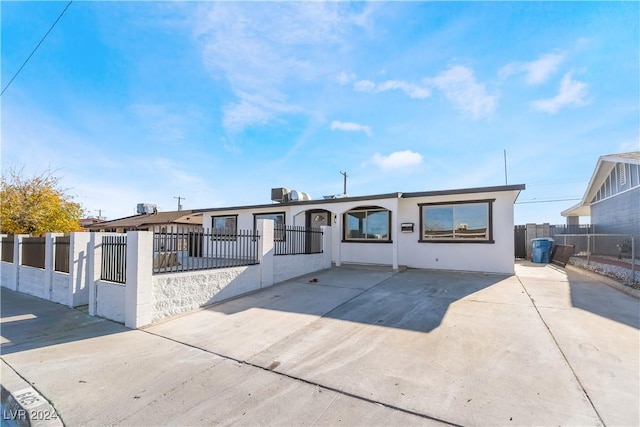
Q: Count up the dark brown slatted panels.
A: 3